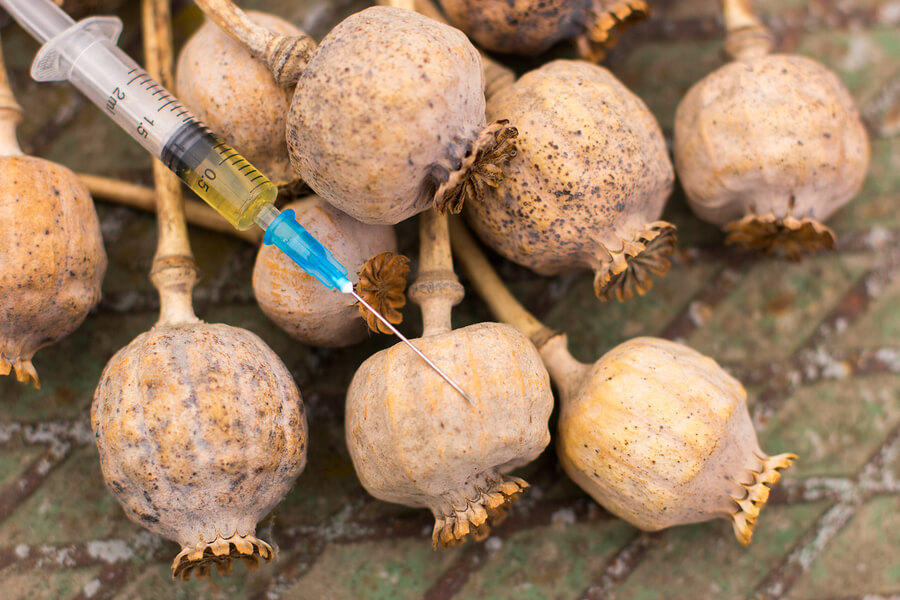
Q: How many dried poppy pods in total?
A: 10